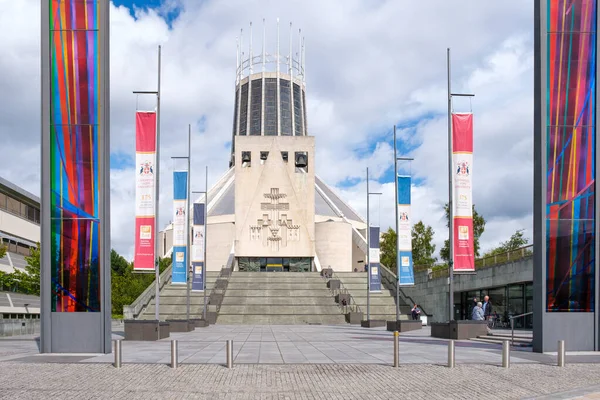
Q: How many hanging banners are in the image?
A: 6